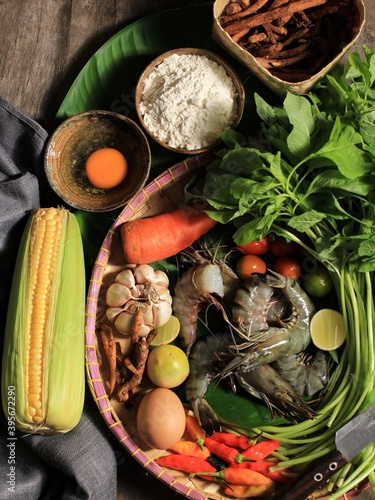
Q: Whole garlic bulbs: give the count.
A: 1